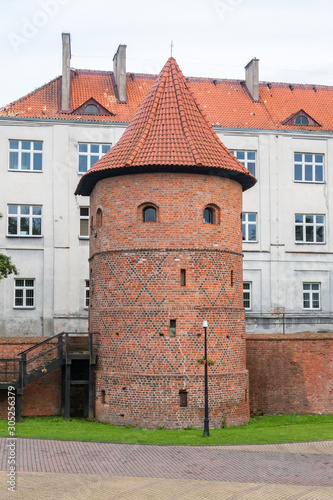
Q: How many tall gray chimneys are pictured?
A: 3